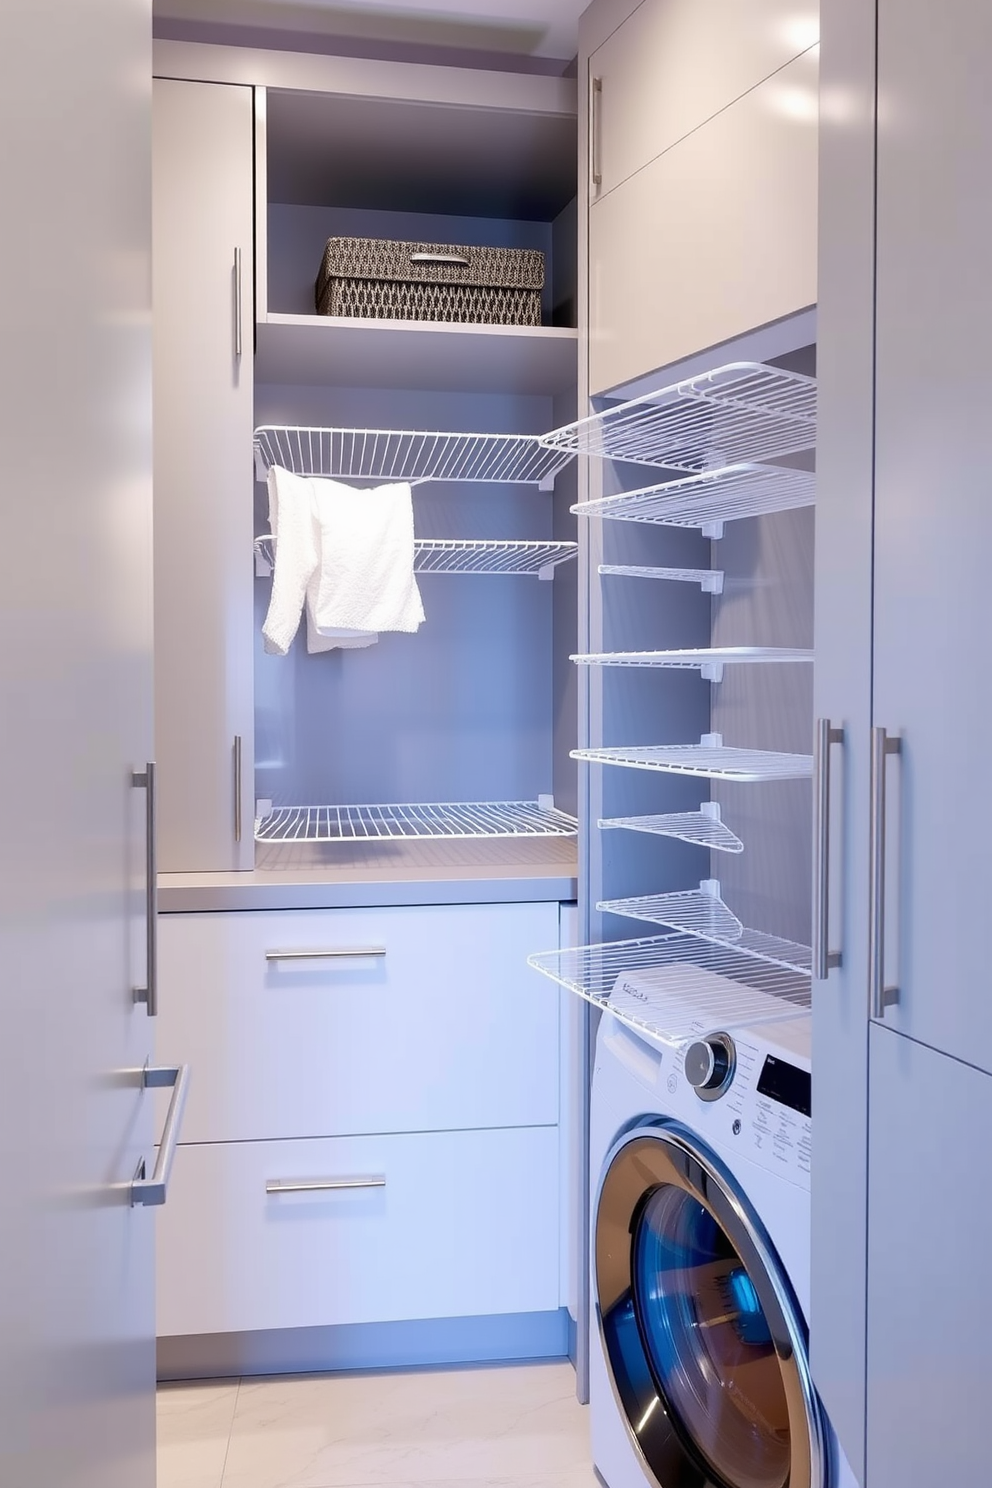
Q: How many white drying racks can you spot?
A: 11